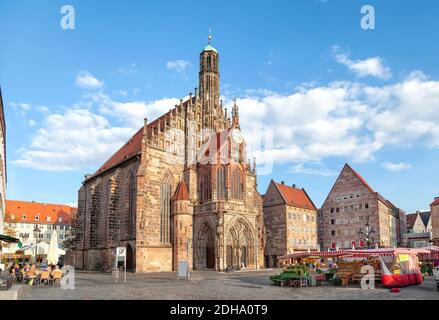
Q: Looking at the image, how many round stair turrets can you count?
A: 1